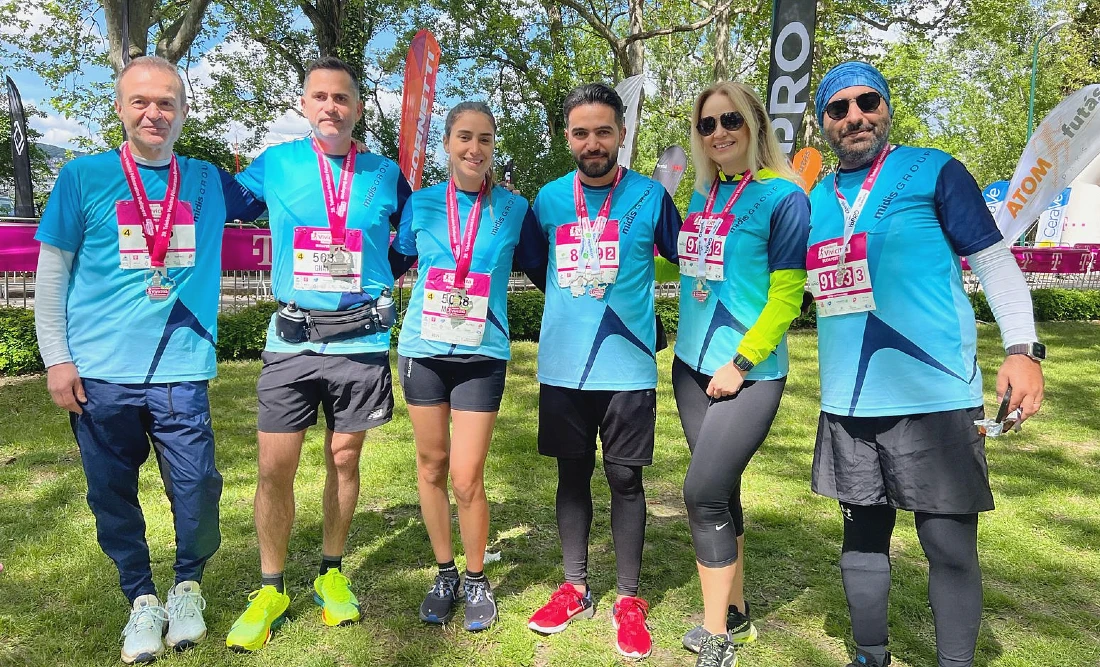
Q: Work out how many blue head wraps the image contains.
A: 1